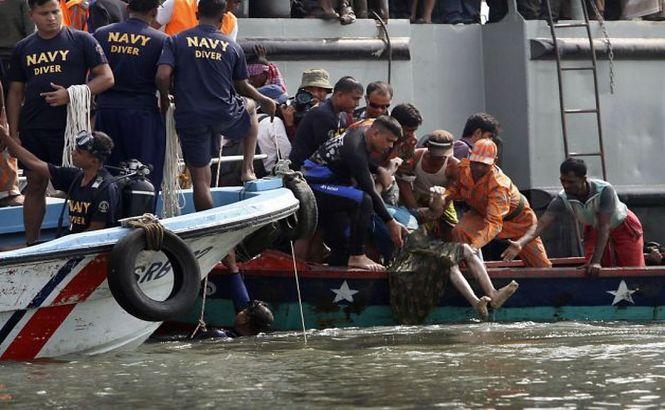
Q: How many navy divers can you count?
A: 4